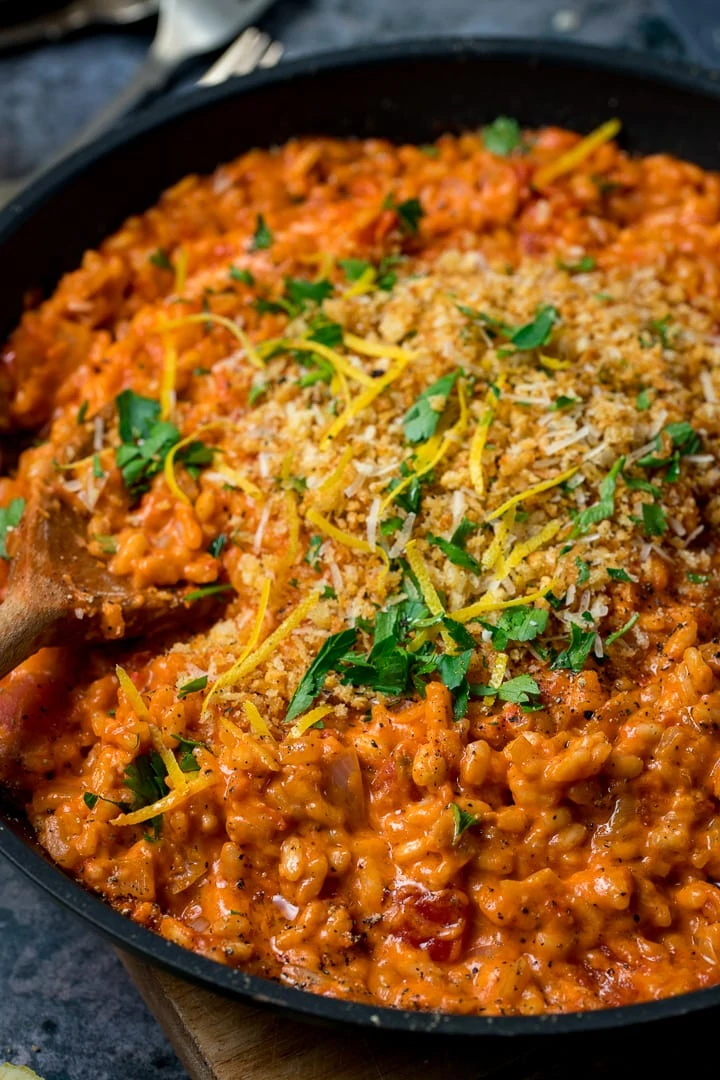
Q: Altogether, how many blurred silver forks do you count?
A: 1